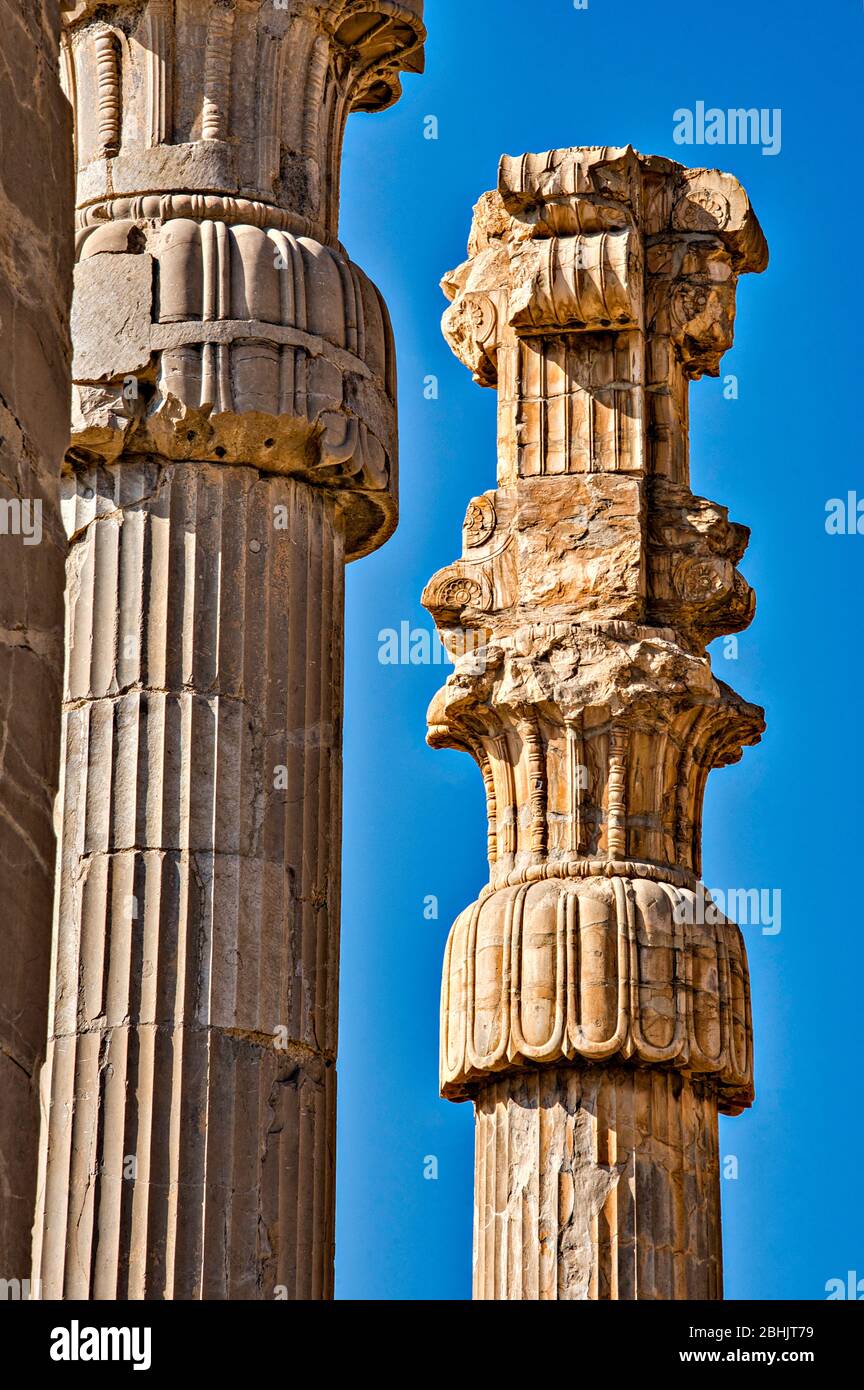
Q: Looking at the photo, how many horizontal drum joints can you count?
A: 3